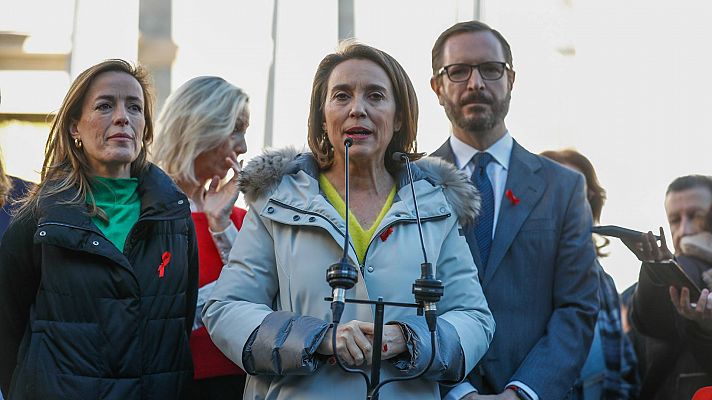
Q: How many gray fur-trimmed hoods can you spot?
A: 1